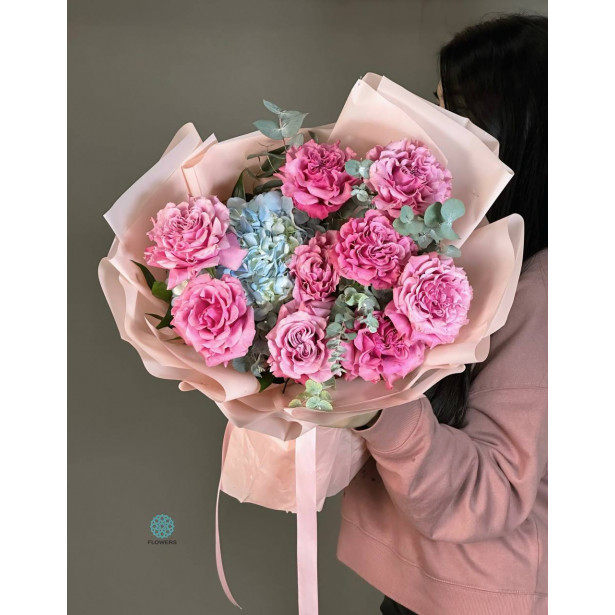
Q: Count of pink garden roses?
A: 9